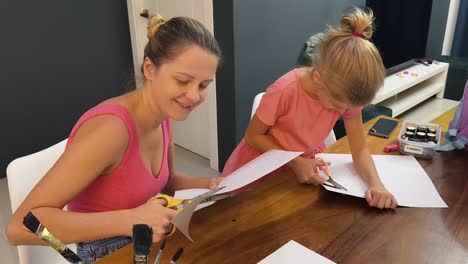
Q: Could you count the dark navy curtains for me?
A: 2